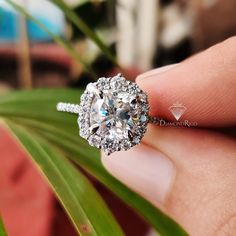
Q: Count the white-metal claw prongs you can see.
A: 4